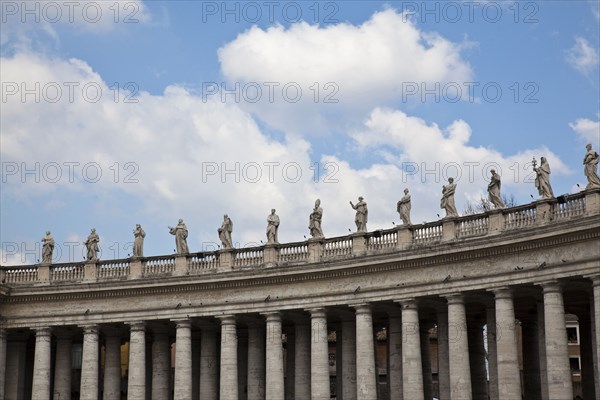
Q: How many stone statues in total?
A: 13